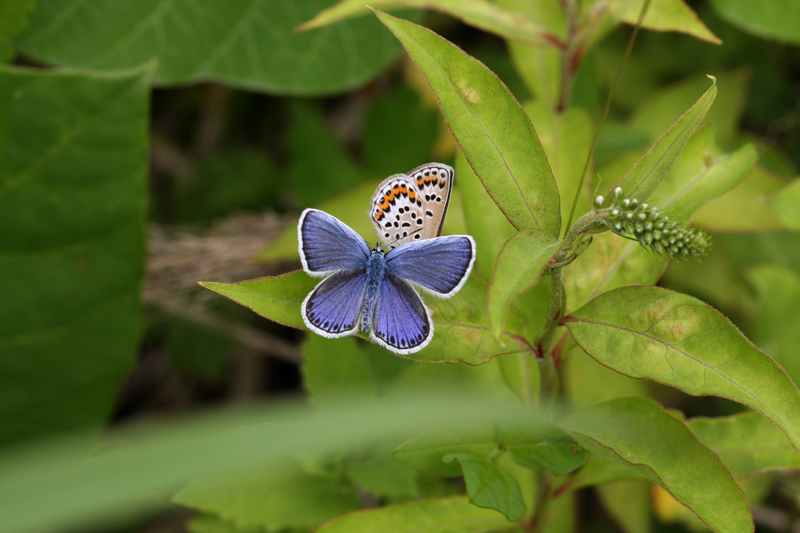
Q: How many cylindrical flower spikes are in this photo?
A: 1